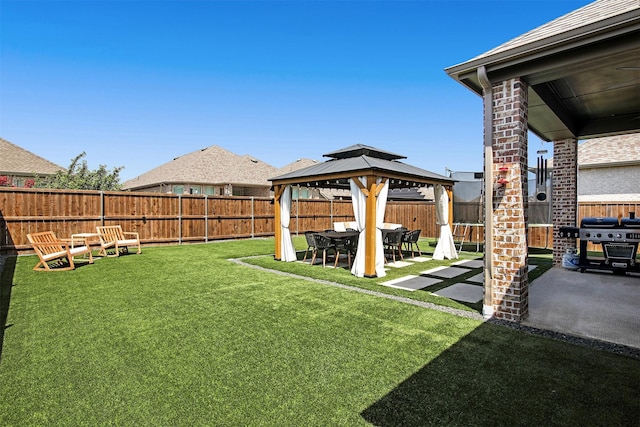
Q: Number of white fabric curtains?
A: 4